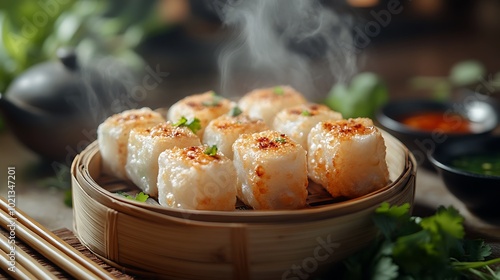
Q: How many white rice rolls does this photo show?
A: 9